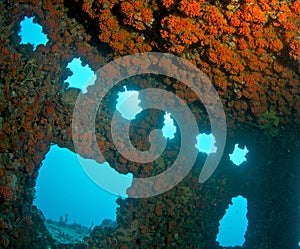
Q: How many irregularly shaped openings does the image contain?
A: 8